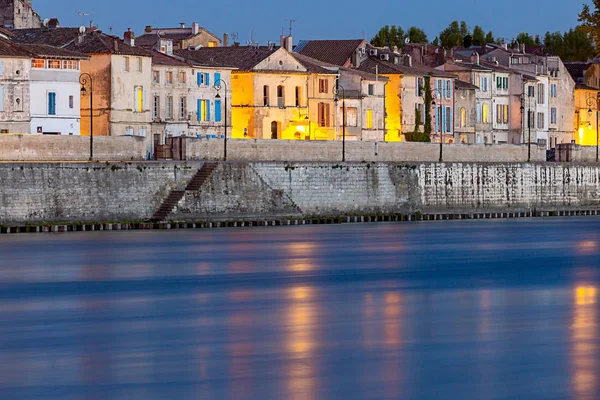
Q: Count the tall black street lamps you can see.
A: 6